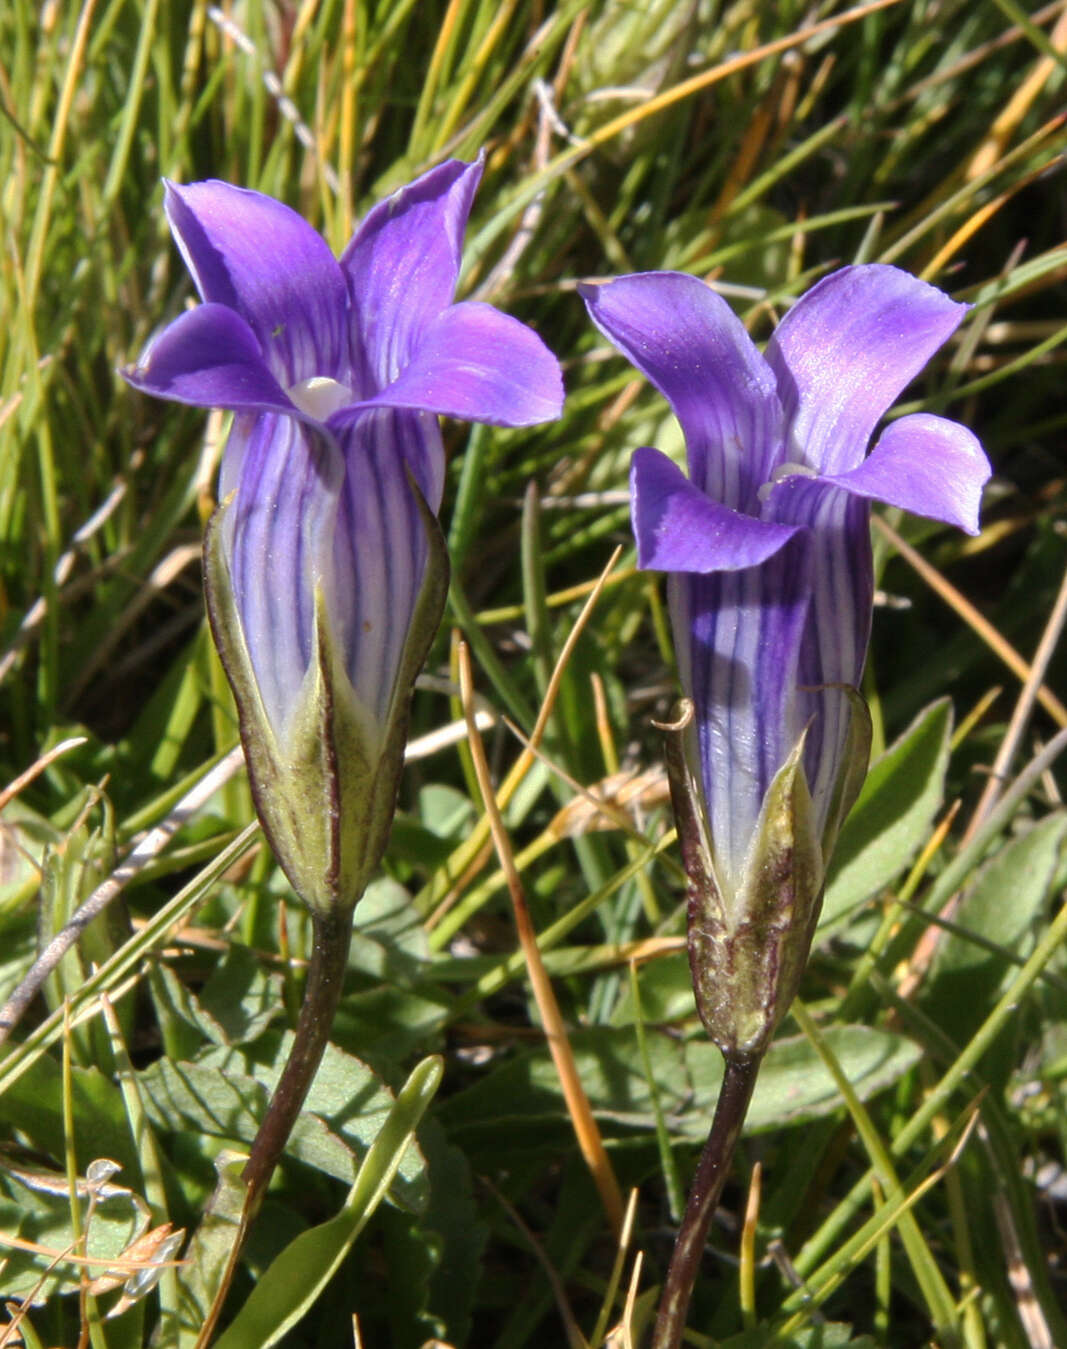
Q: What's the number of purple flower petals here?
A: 8